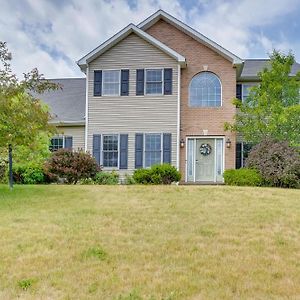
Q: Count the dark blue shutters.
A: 11